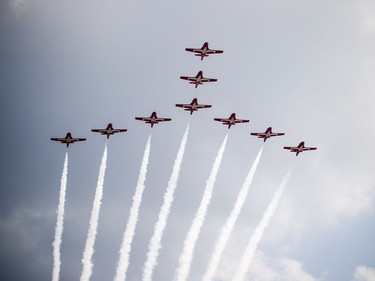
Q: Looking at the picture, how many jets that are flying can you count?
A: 9